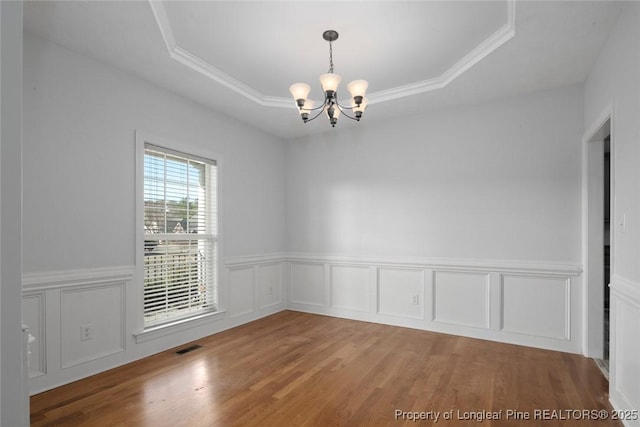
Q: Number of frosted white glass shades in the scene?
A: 6